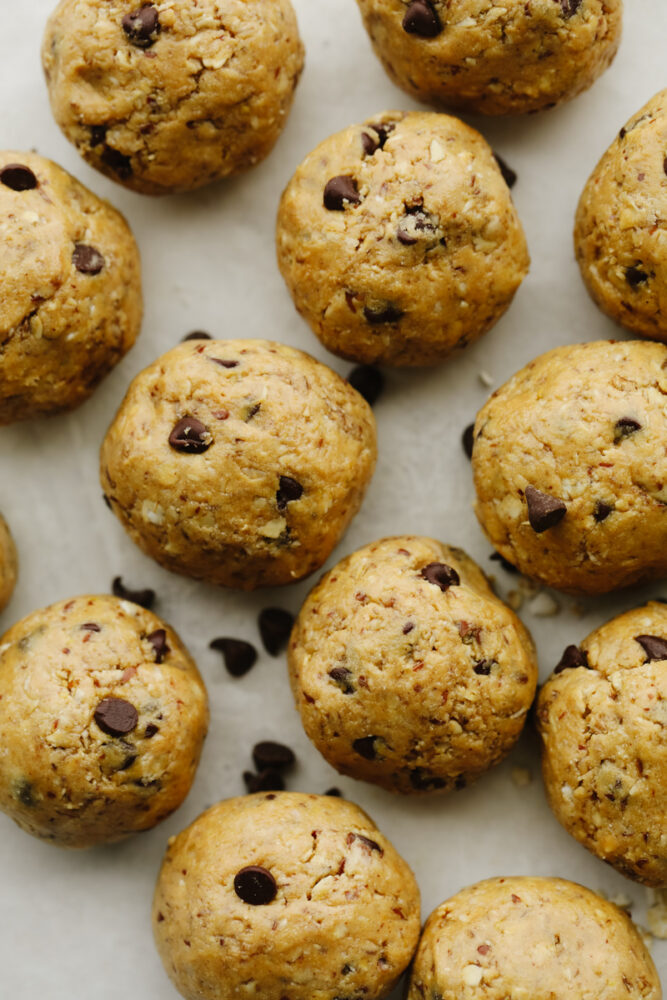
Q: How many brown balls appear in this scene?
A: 13